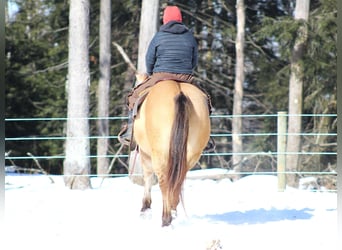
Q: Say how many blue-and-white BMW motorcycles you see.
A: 0